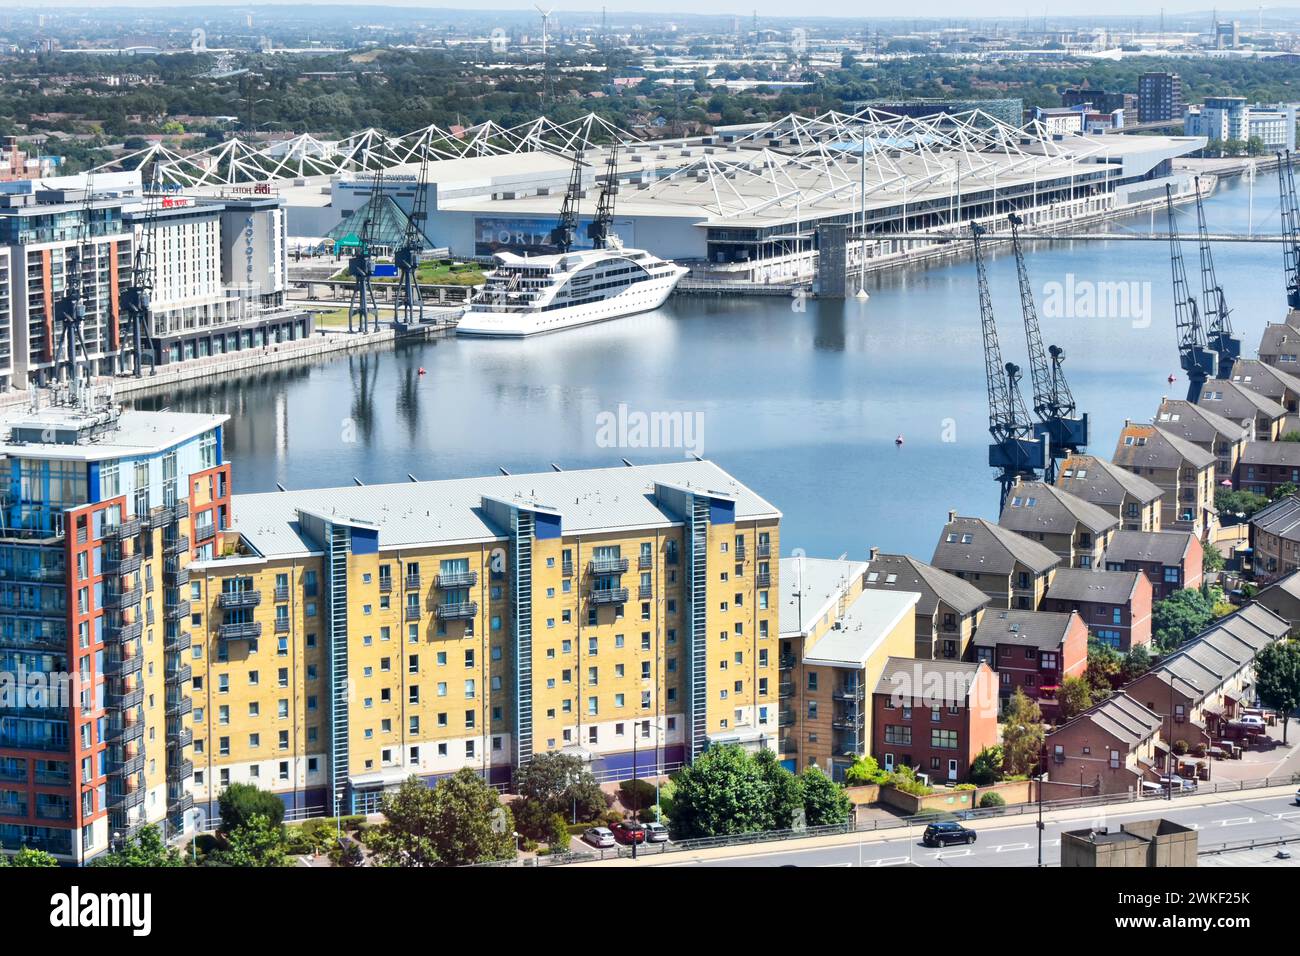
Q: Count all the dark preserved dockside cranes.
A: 12